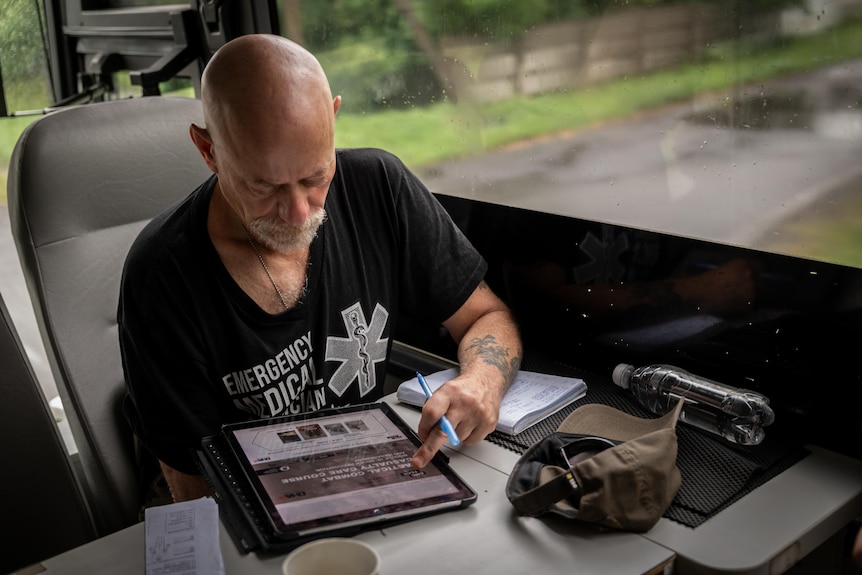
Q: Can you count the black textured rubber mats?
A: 1